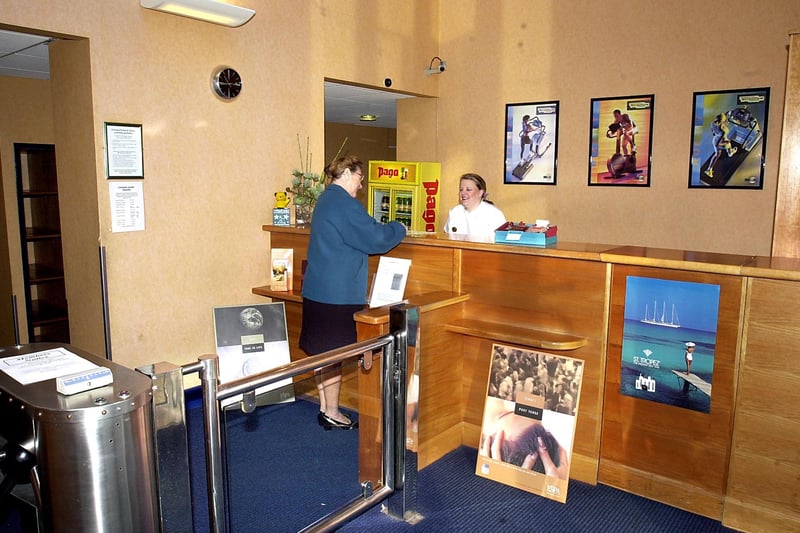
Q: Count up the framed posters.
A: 3